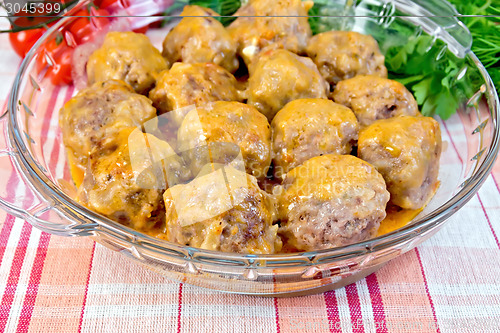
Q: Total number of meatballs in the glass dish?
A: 14